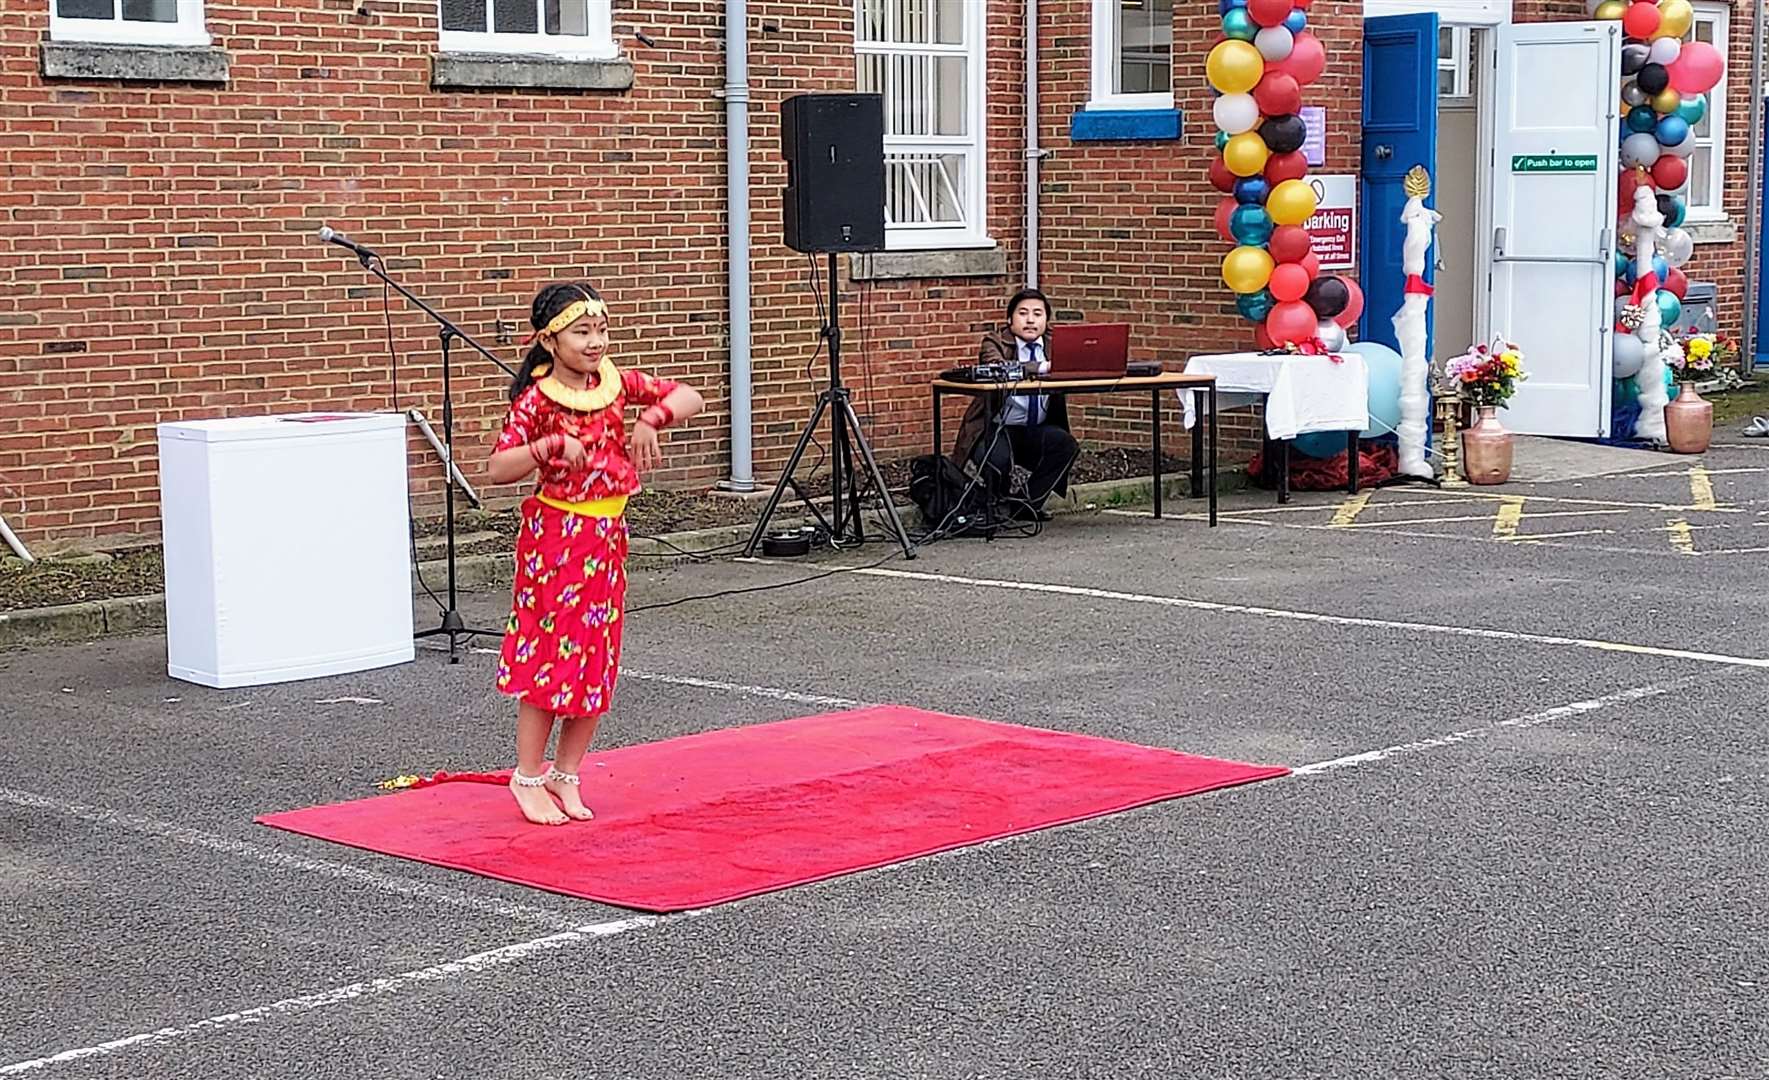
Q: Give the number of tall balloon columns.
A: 2